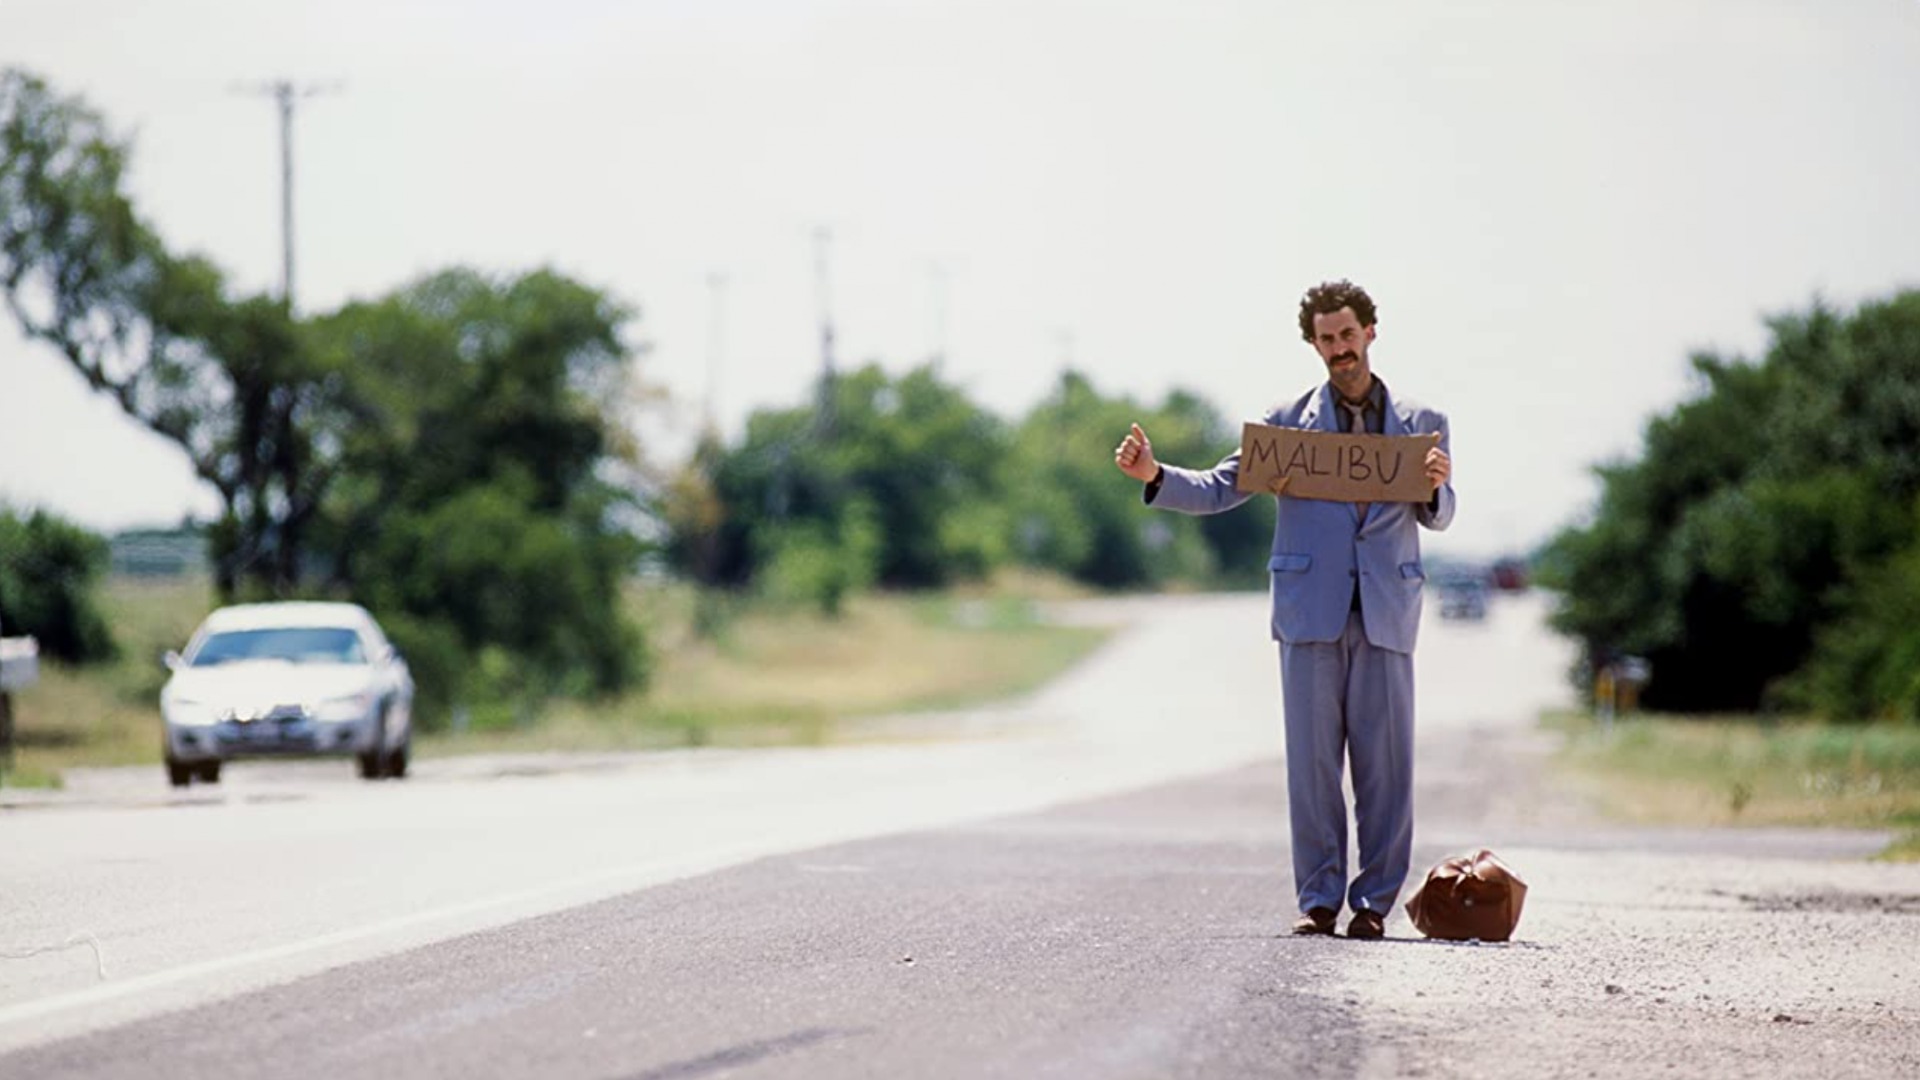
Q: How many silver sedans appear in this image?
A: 1